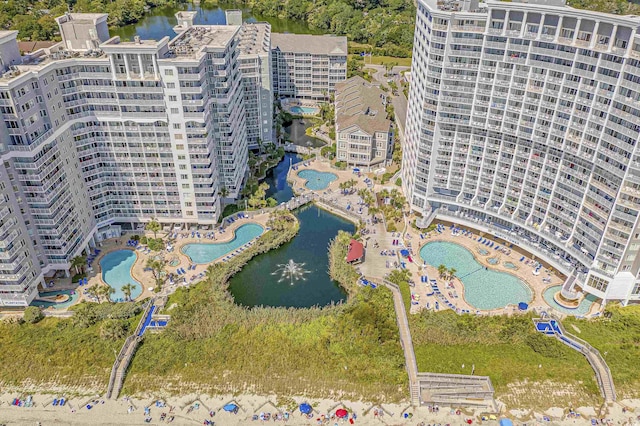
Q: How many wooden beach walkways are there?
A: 3